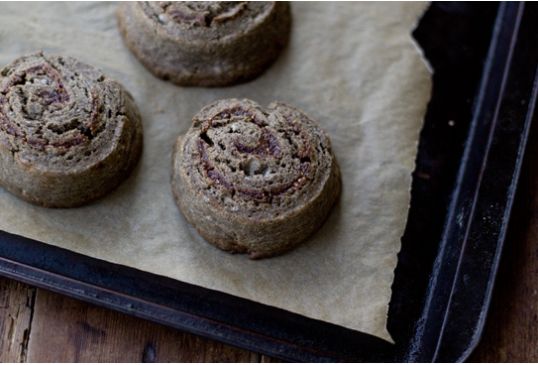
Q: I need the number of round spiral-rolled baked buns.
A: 3